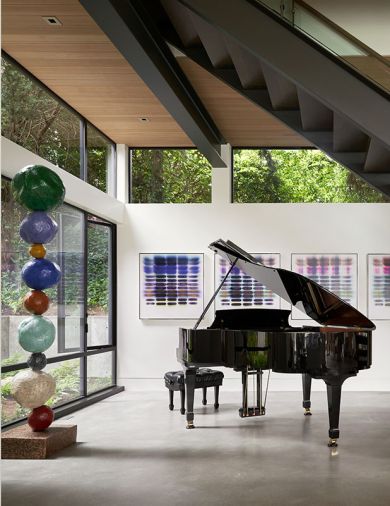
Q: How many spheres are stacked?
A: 9